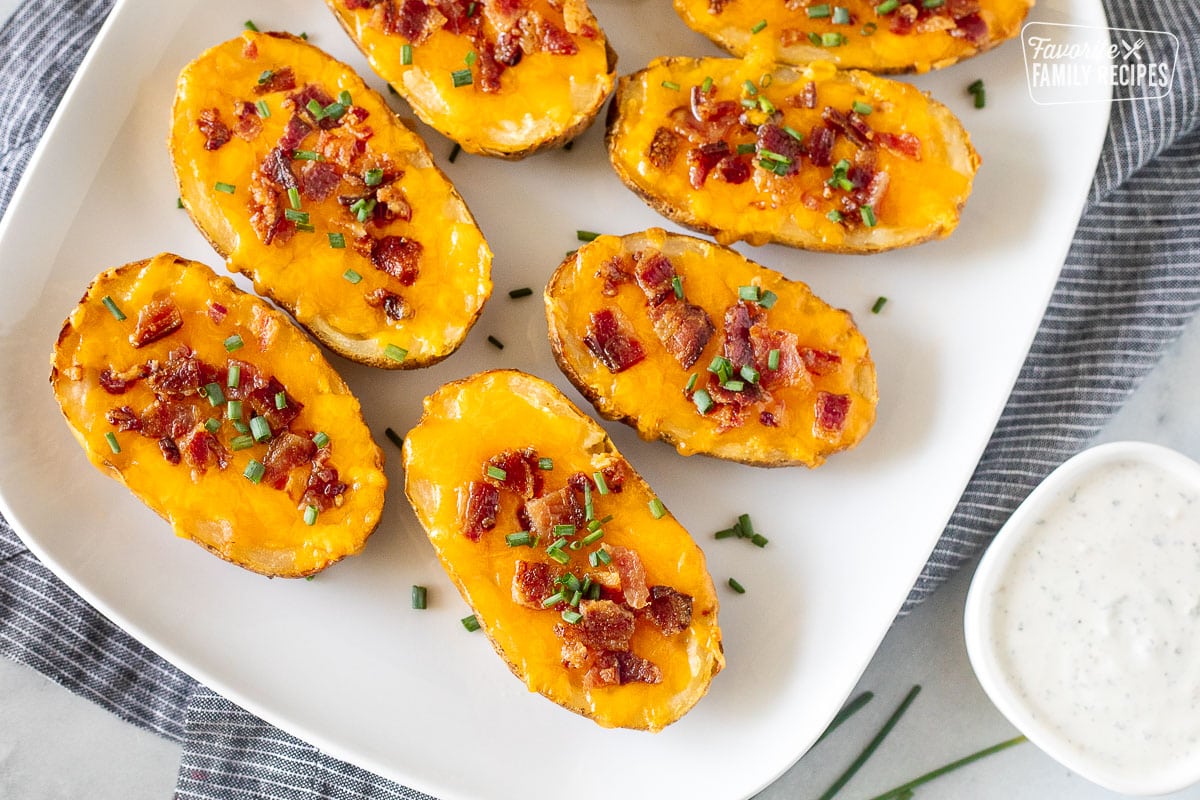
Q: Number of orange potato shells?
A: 7